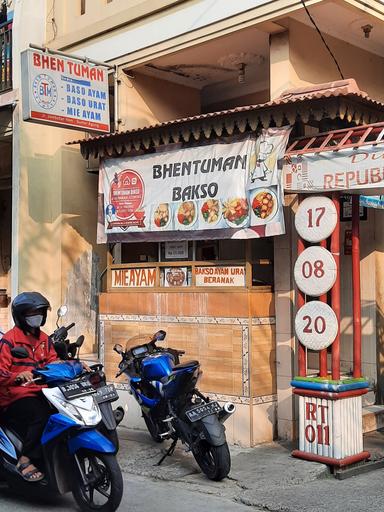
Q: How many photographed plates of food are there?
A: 5